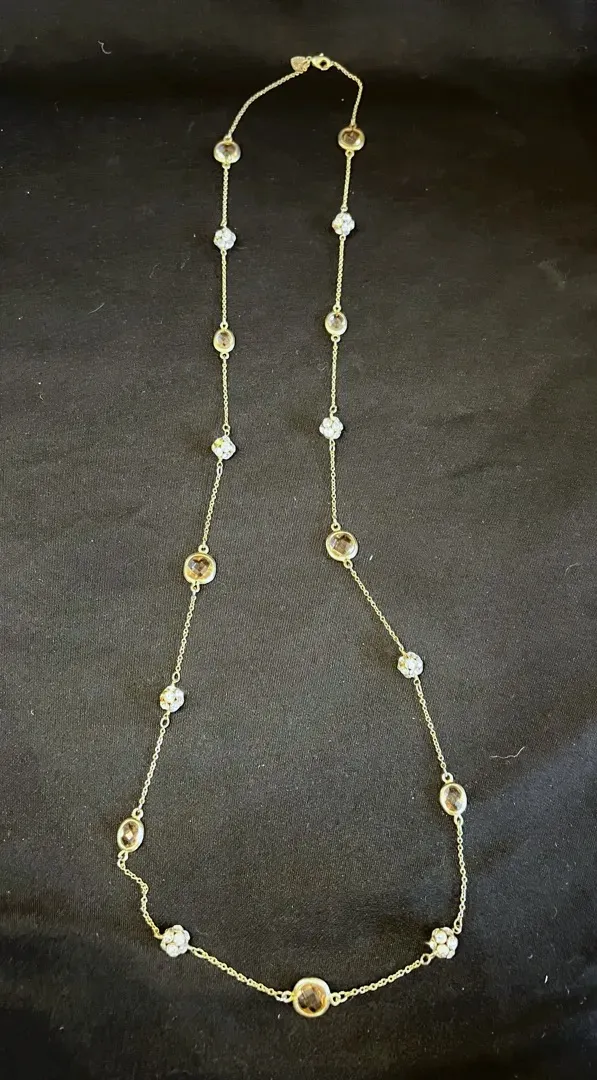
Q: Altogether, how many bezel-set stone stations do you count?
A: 9